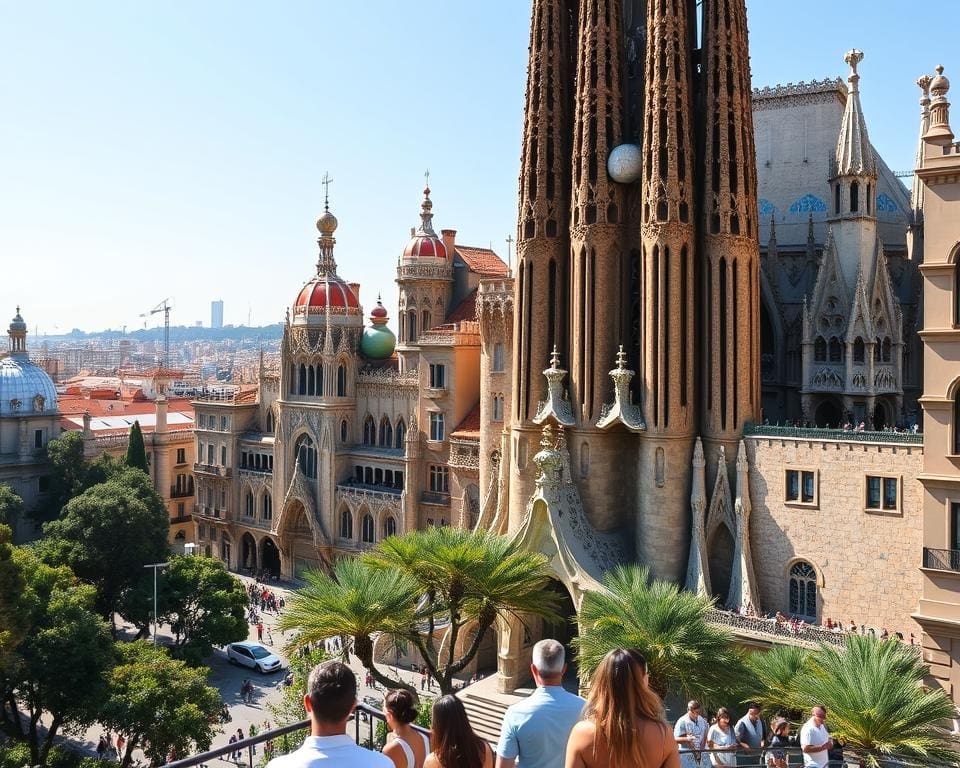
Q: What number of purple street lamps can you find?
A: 0